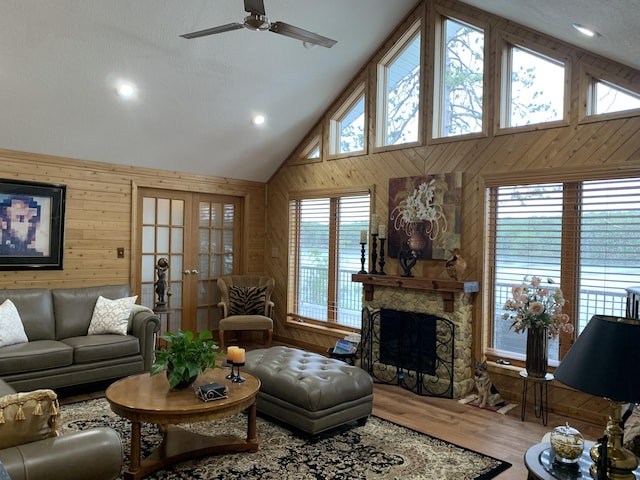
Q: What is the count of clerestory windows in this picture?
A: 6